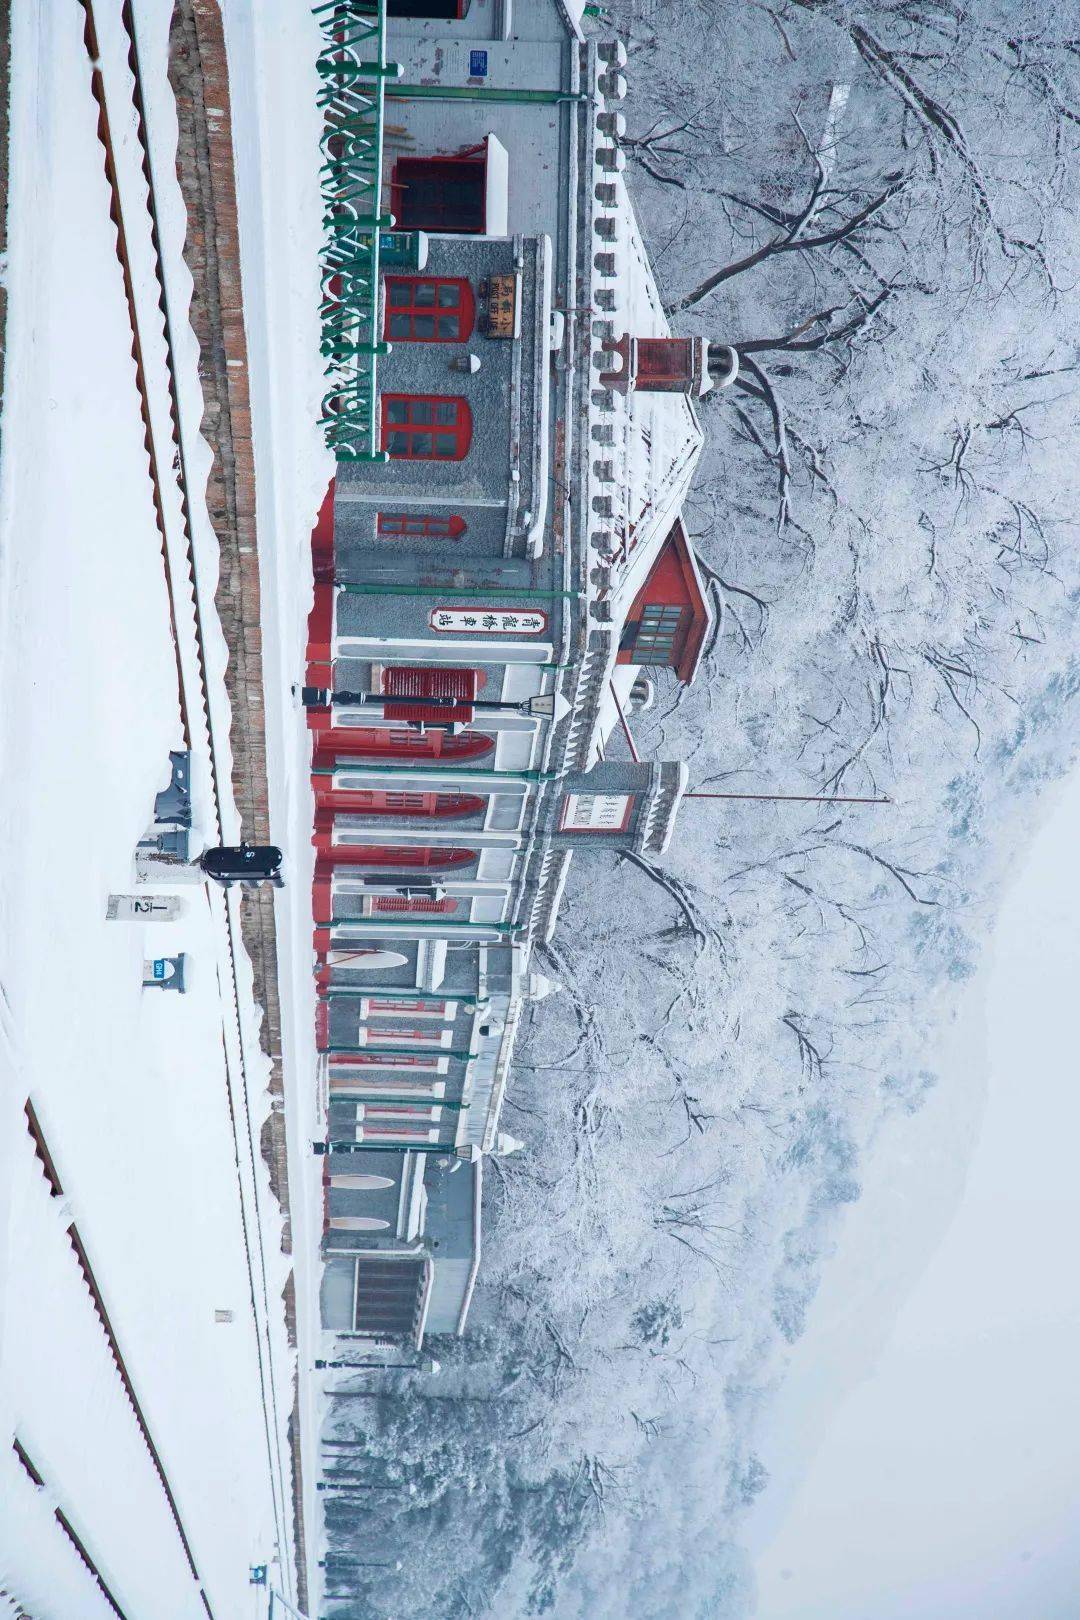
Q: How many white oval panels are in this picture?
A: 3